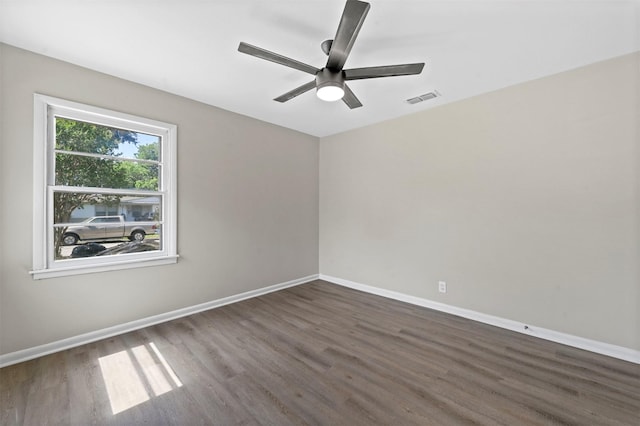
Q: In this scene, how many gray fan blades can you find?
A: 5